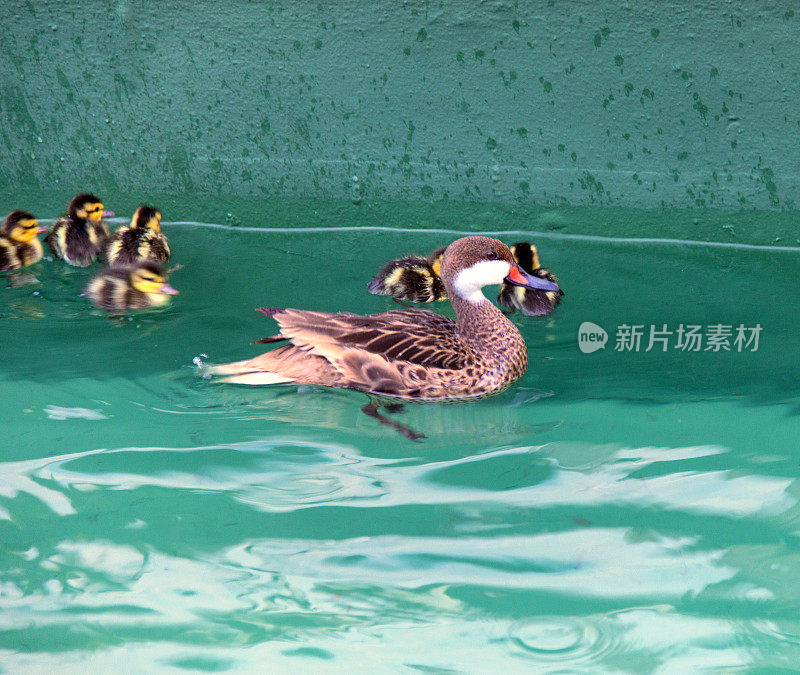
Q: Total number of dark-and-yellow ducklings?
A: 6